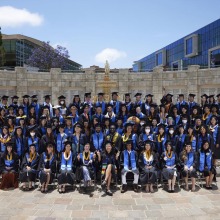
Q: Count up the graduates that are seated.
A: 11